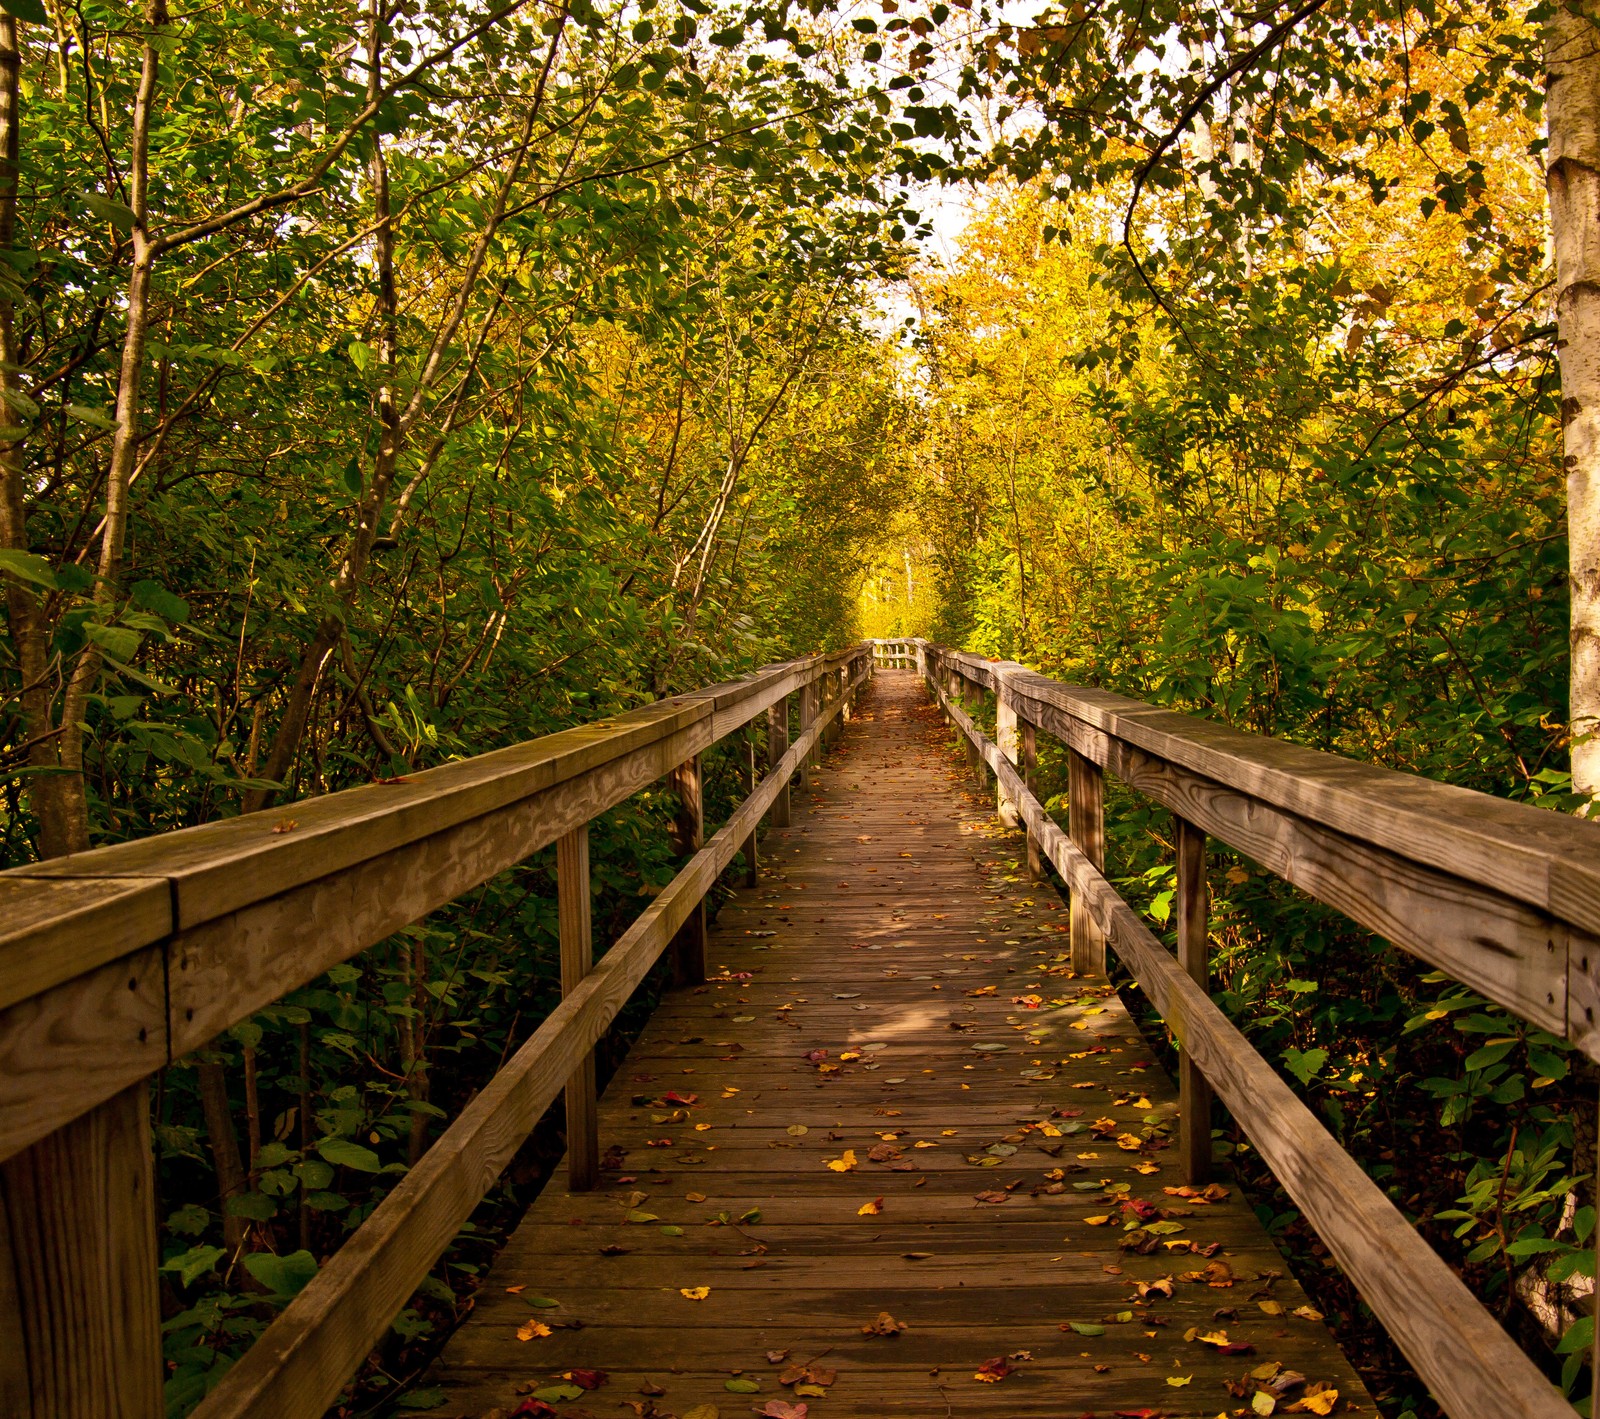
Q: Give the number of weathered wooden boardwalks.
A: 1